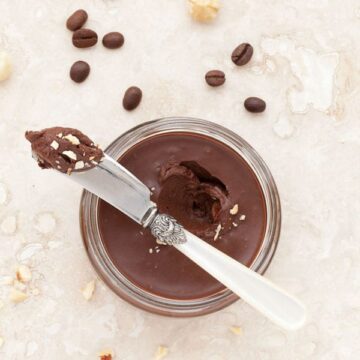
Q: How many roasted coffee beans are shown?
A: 8